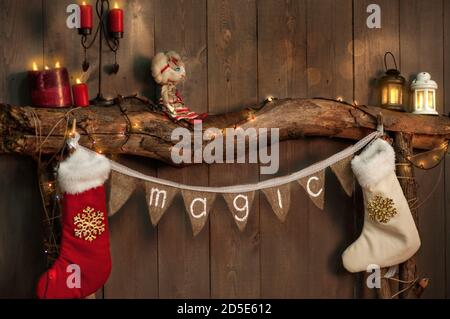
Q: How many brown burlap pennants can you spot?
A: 7